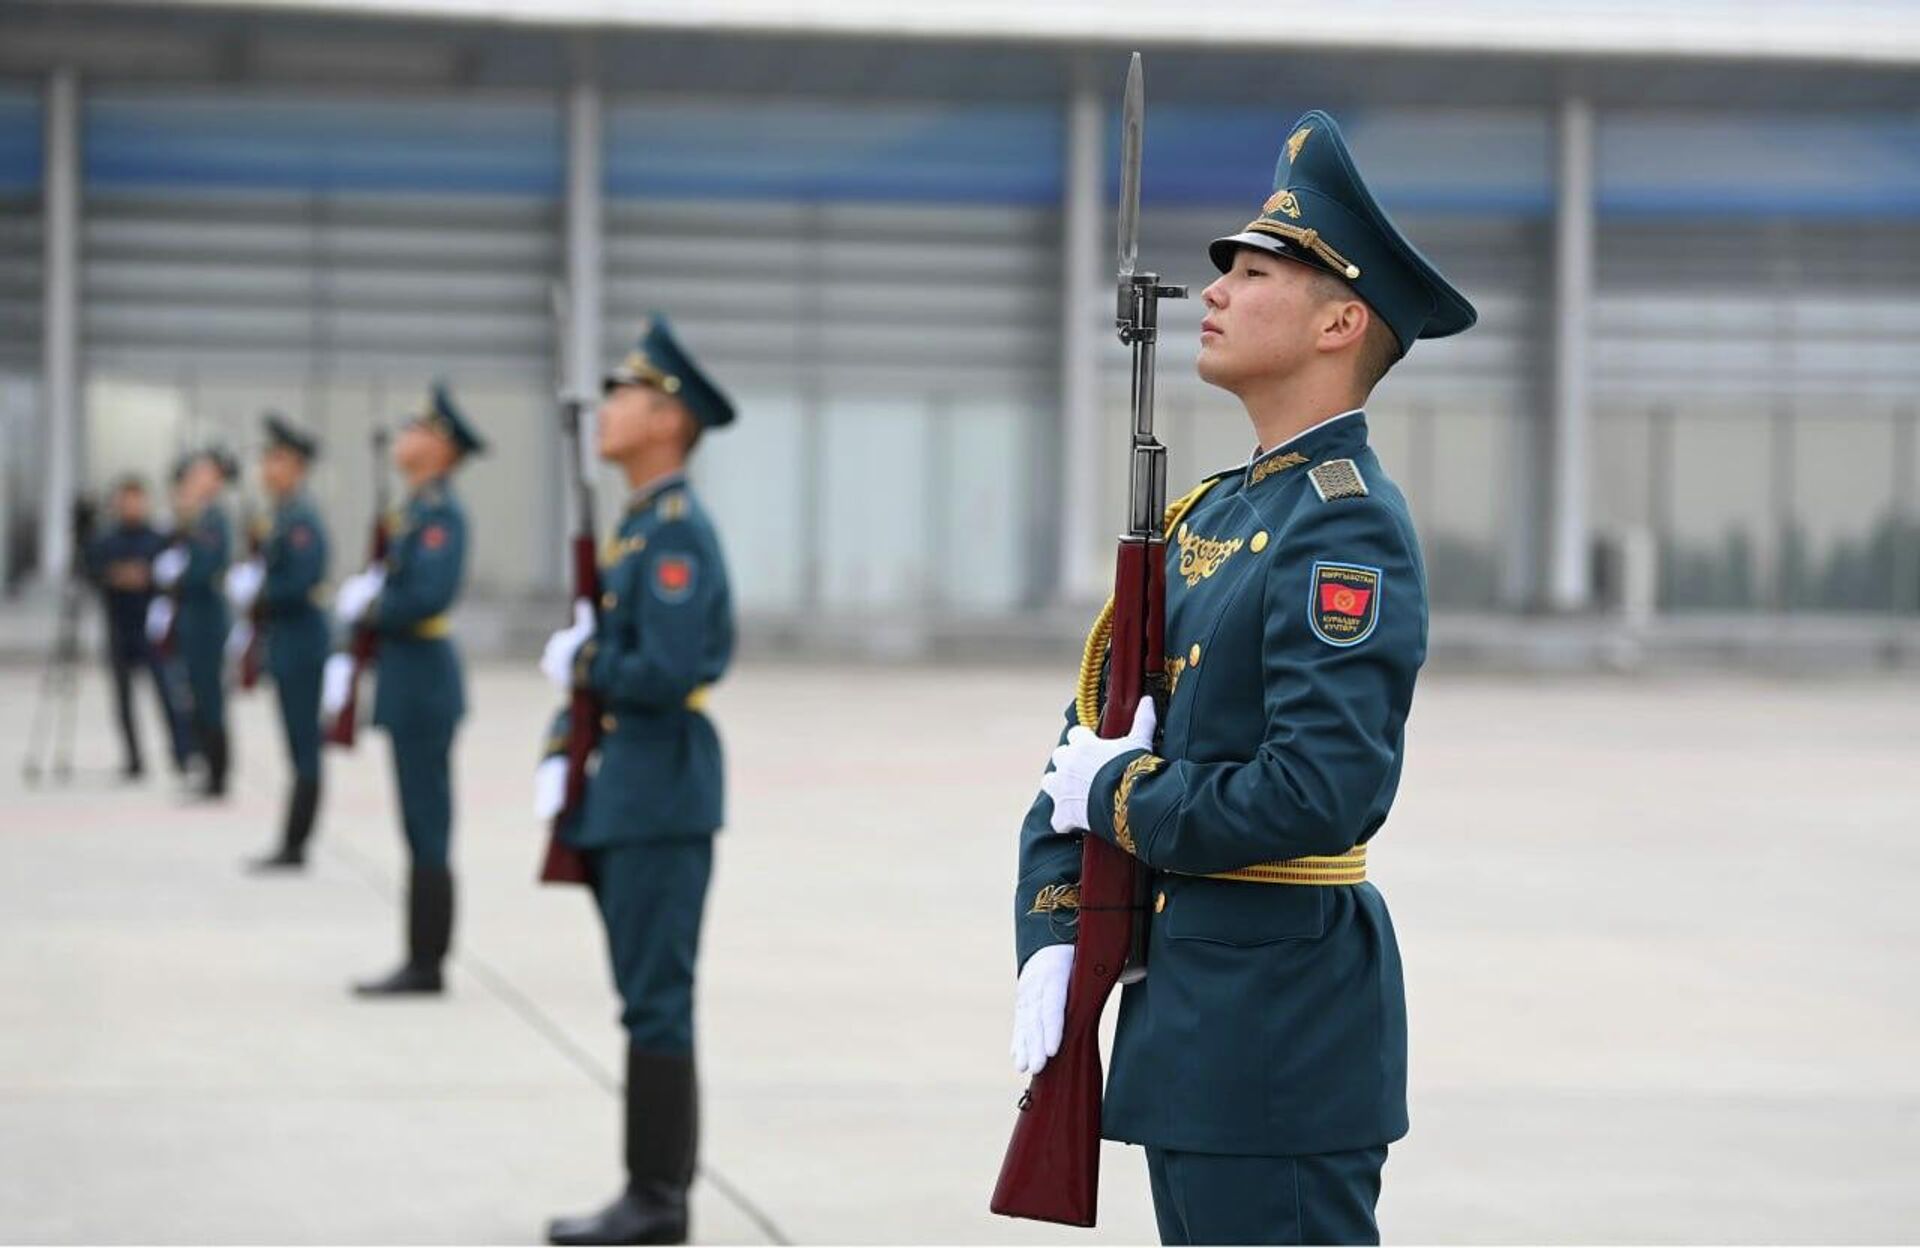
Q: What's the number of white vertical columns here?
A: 4